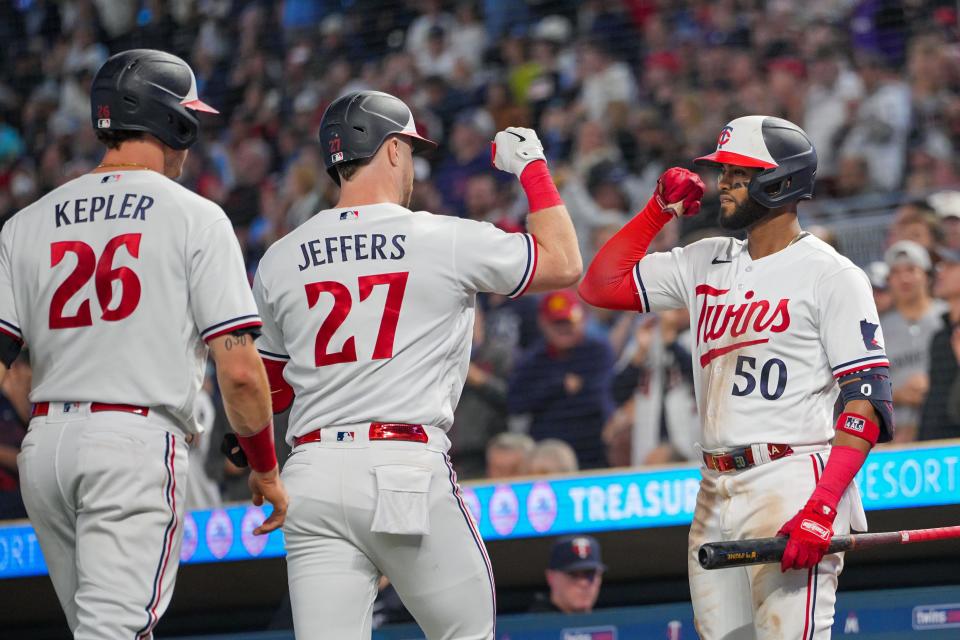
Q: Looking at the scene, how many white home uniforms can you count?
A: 3